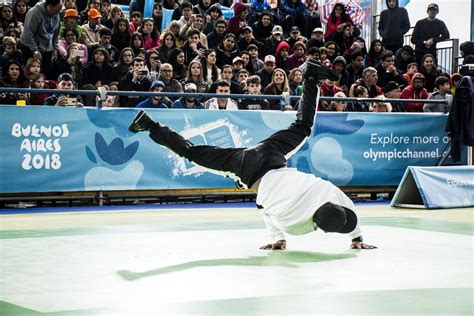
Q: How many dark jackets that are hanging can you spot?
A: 1